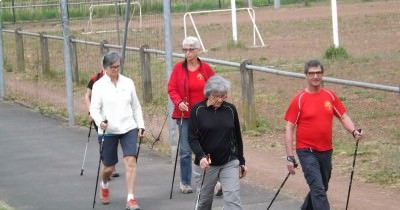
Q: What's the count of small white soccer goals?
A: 2